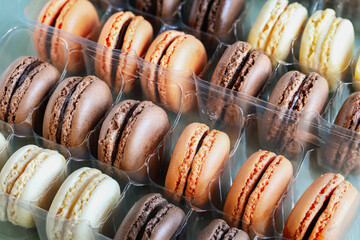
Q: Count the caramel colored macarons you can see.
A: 6